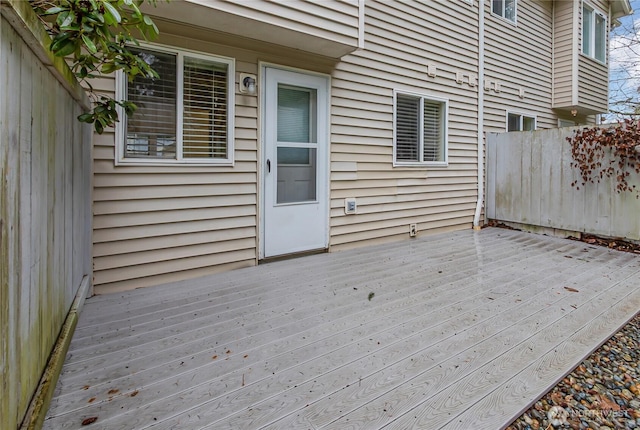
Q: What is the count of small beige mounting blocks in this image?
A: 6